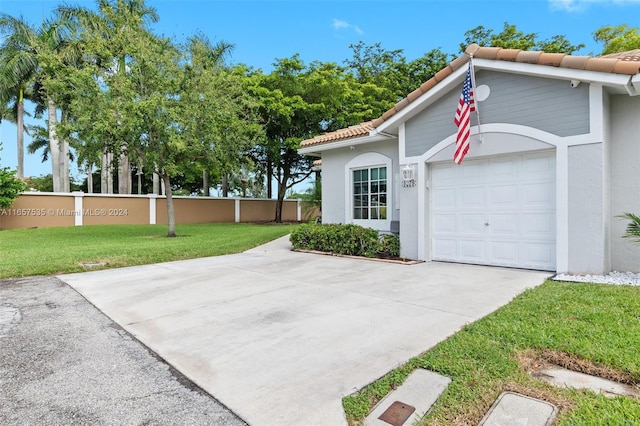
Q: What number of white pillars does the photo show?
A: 4